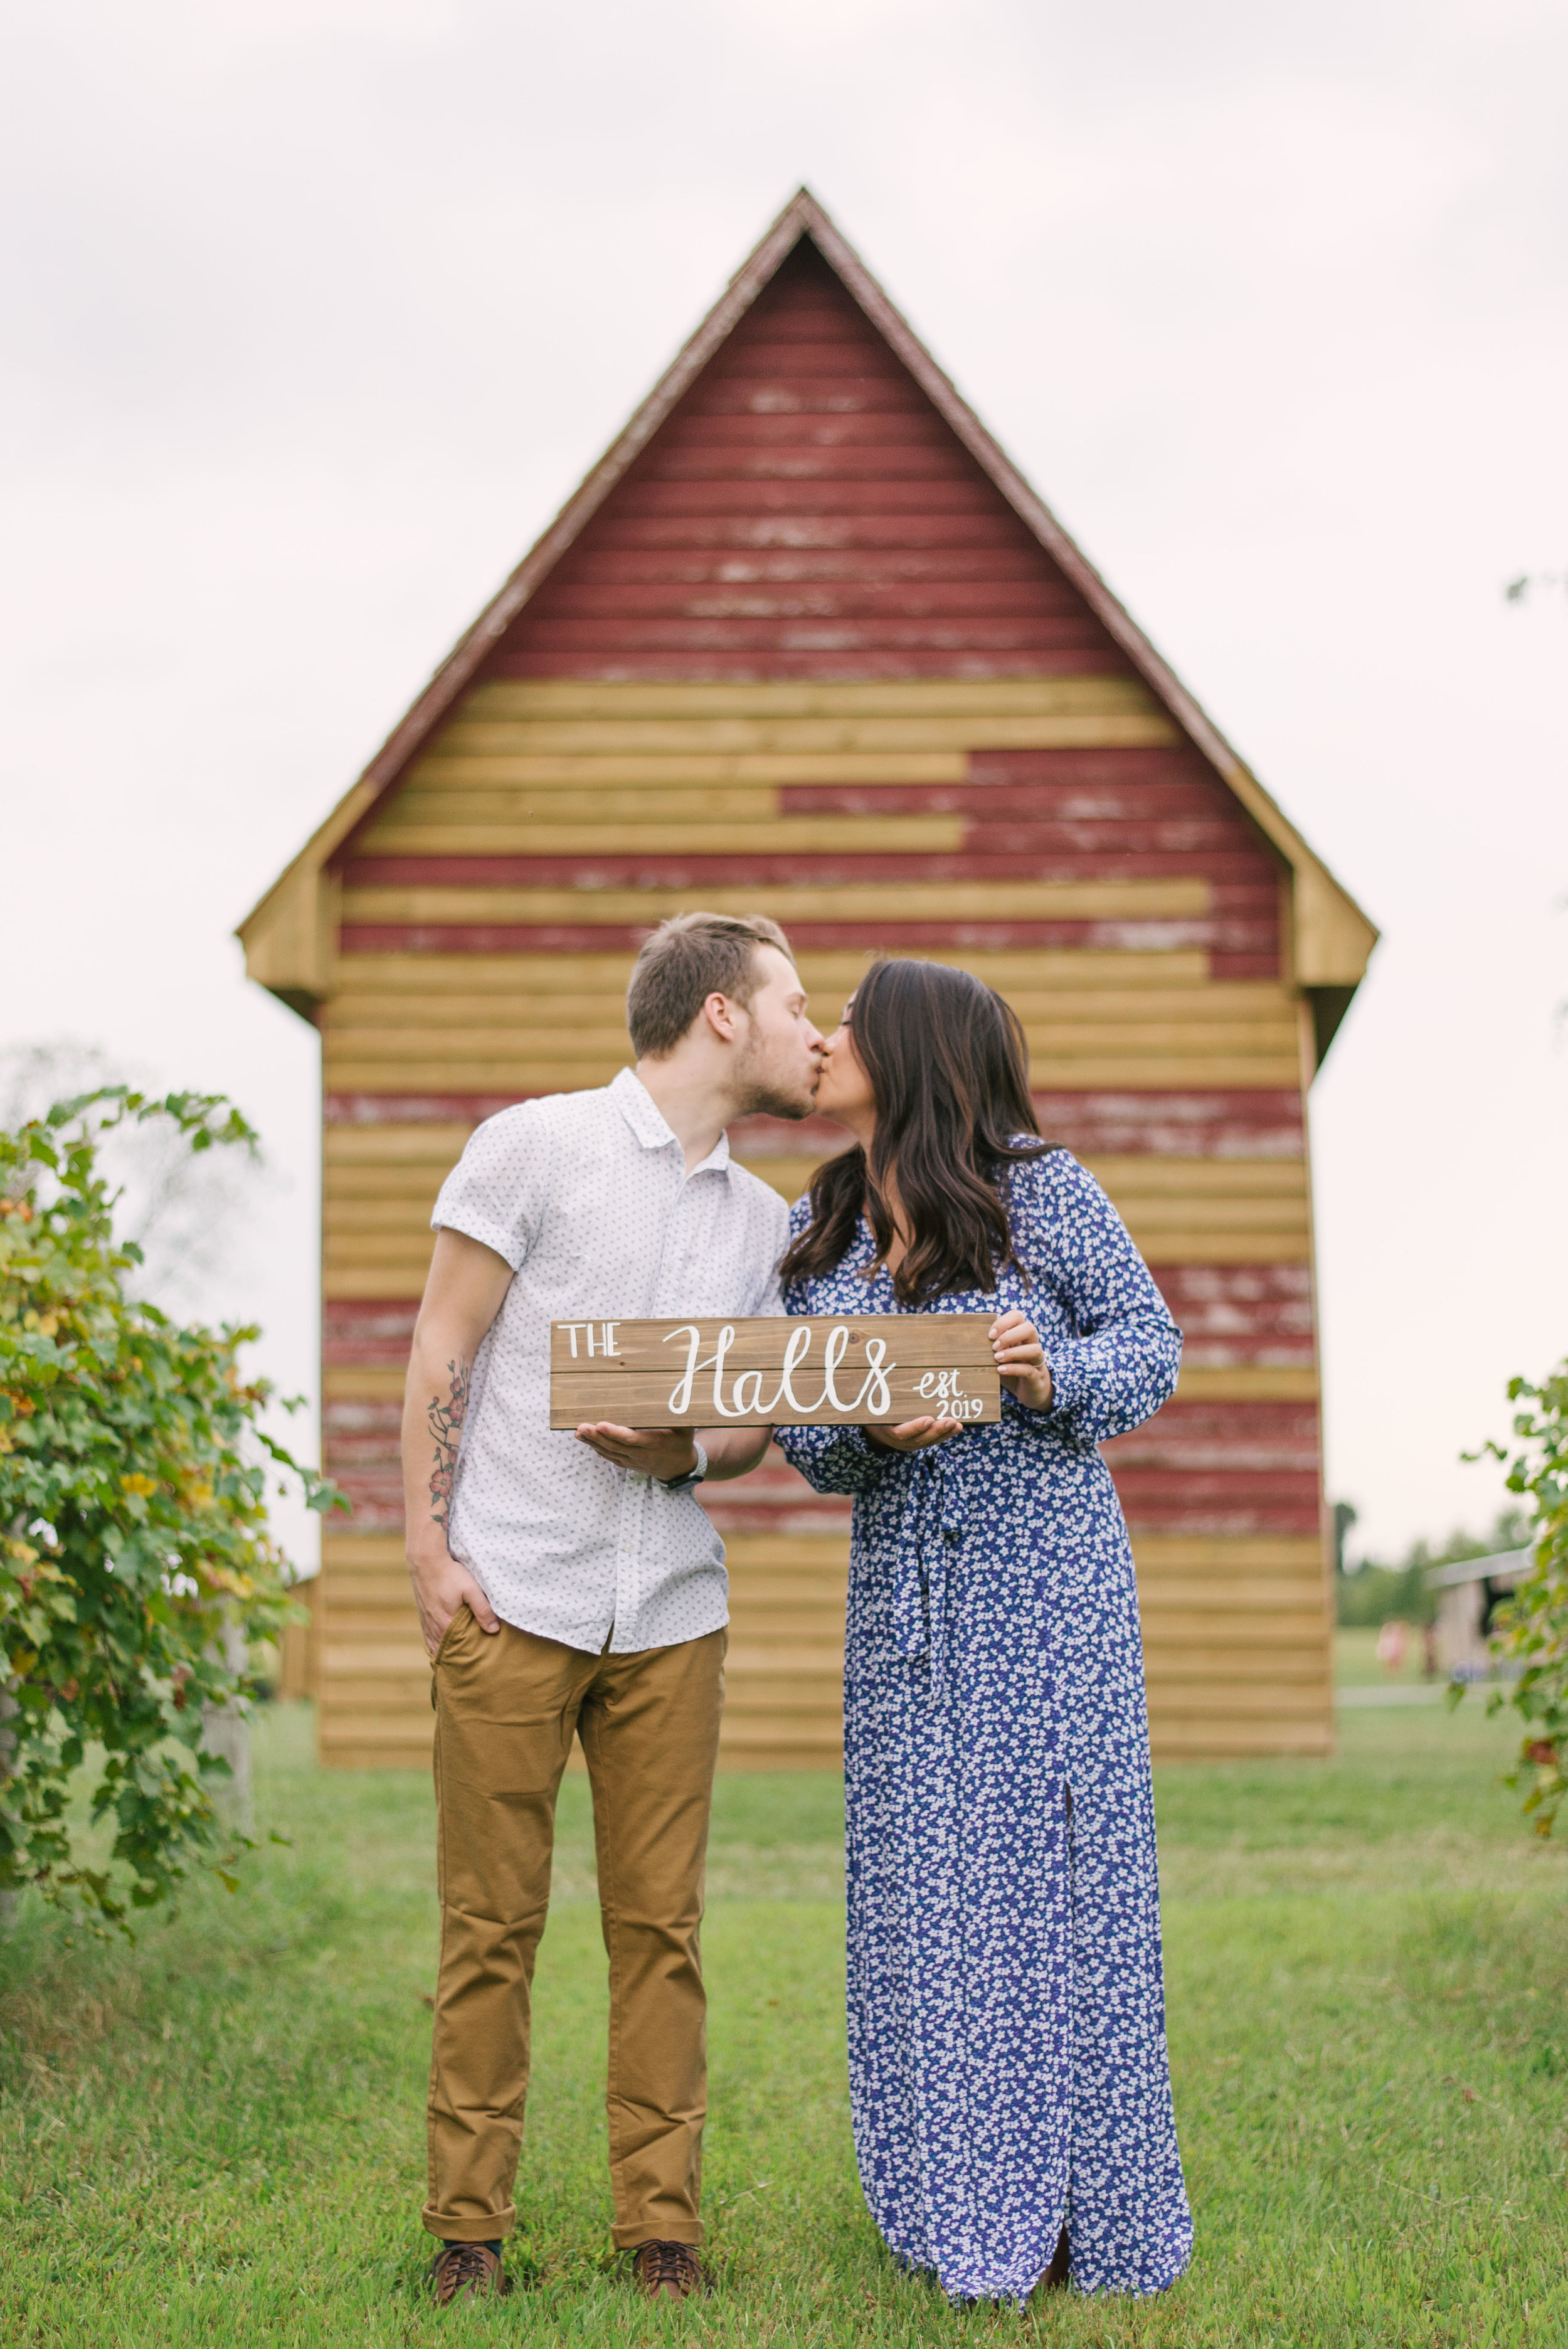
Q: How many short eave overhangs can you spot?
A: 2